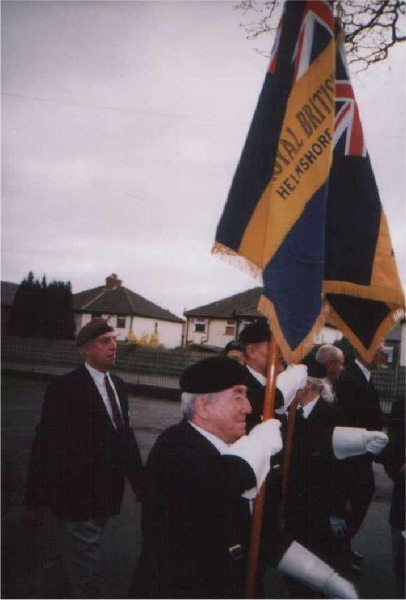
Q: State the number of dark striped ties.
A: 1